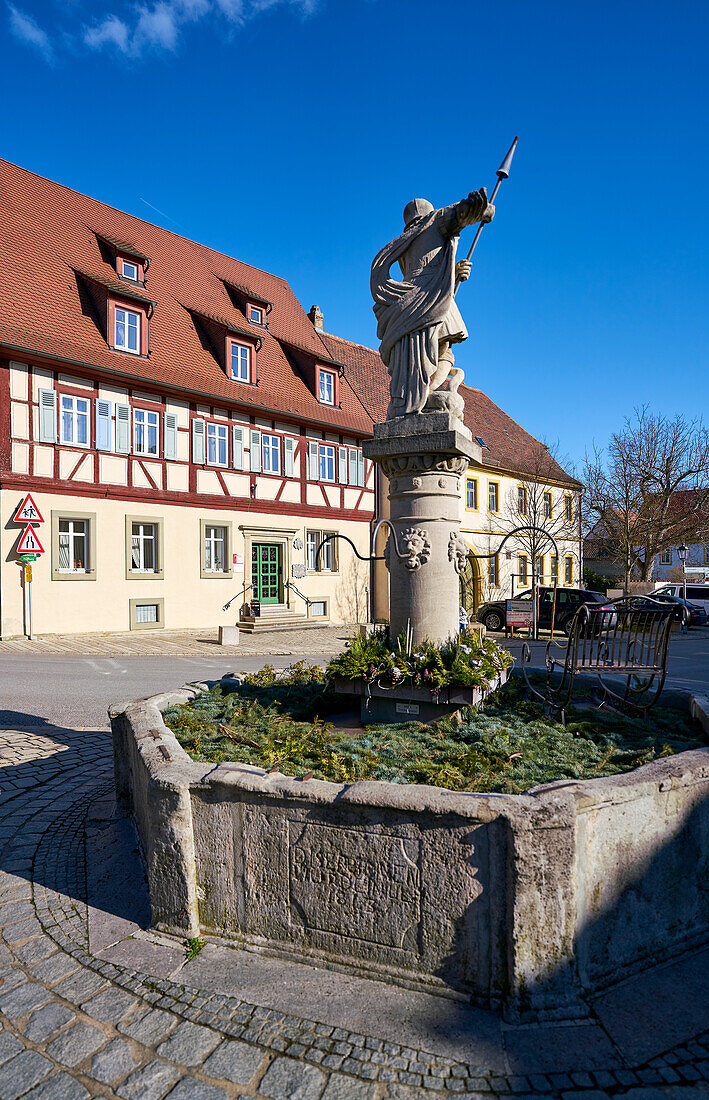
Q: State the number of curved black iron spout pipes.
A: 3